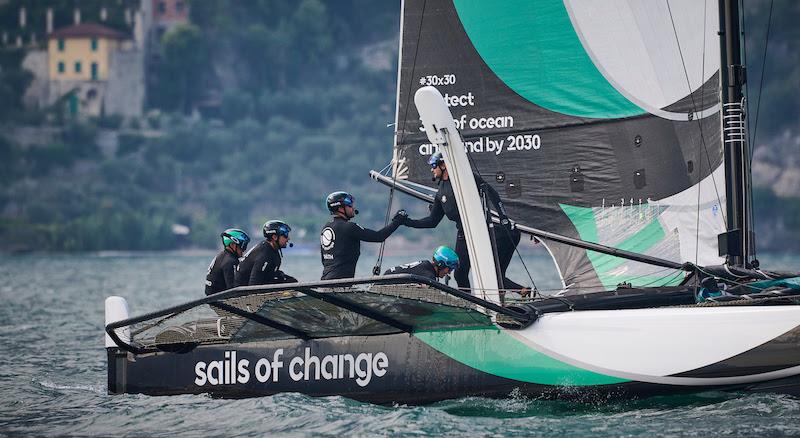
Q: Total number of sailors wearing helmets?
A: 5